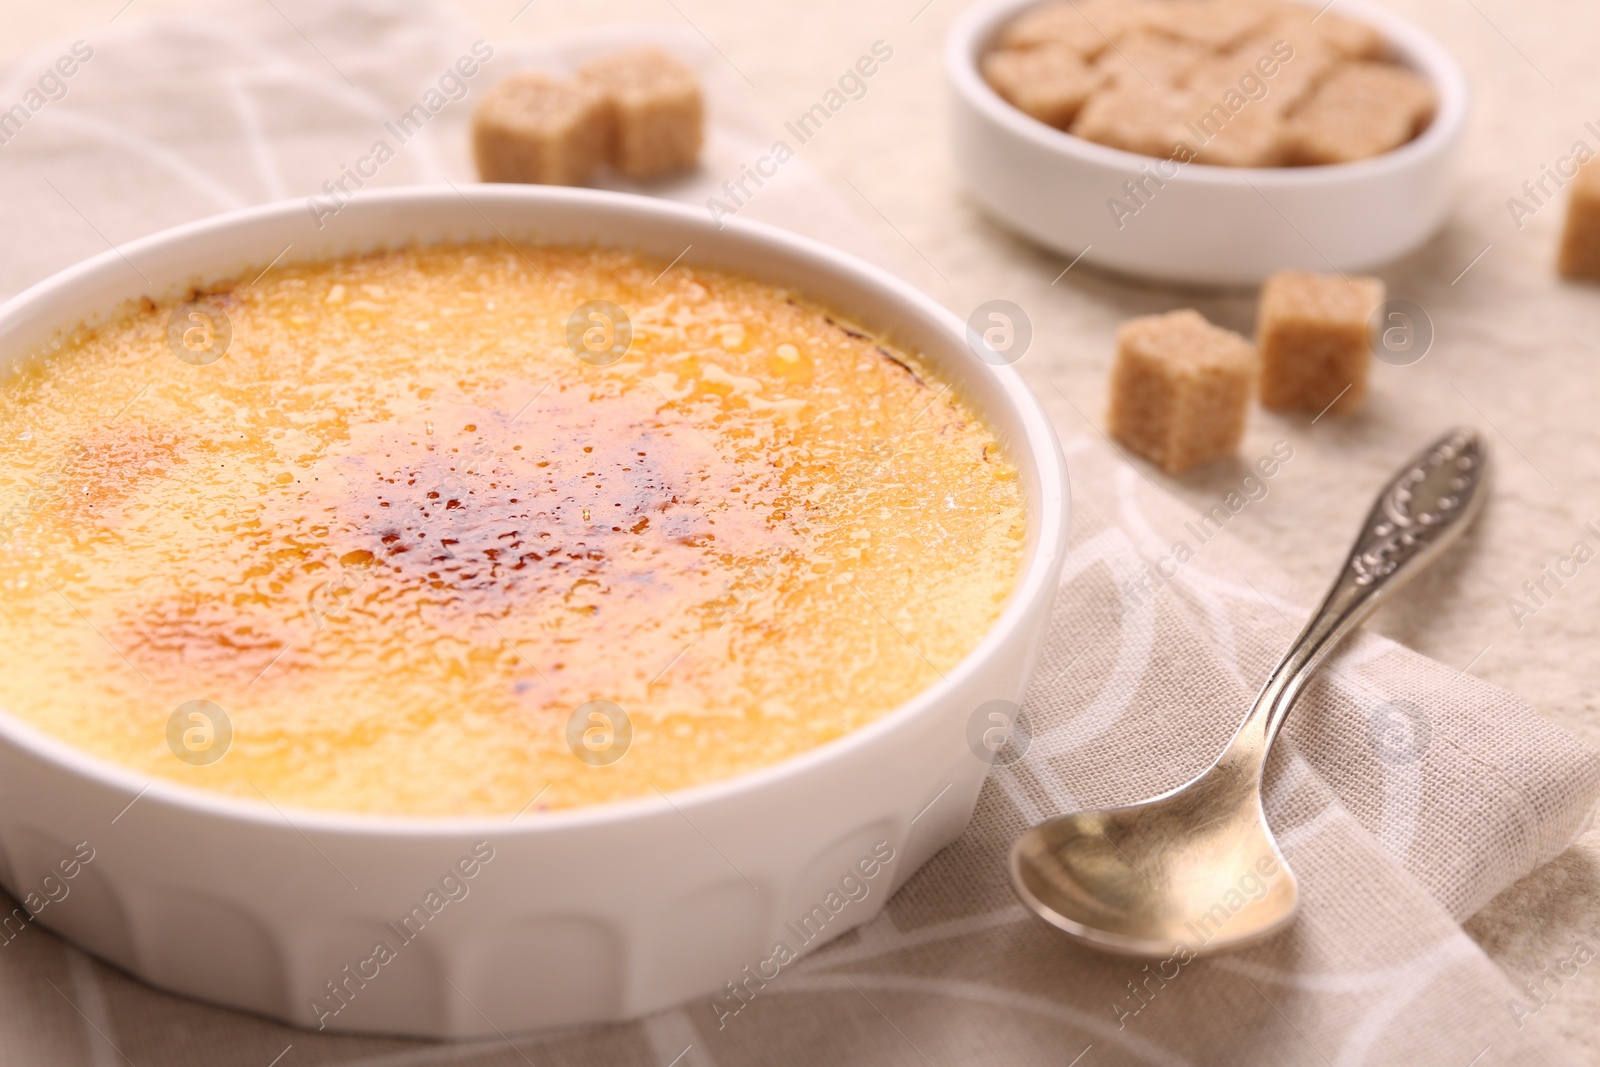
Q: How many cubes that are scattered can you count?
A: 5